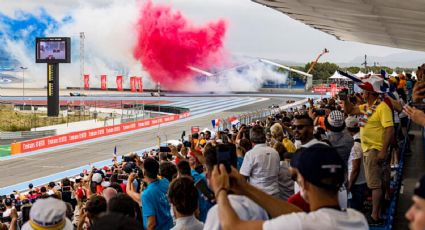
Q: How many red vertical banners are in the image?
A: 5